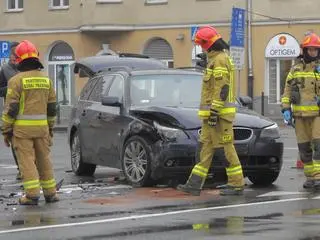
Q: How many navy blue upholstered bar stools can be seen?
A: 0